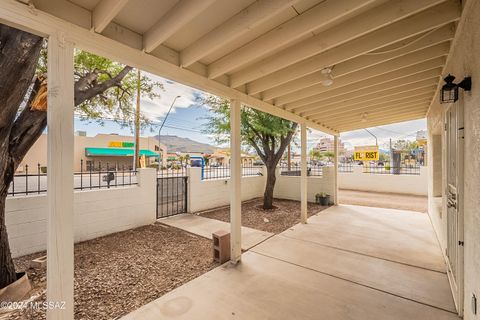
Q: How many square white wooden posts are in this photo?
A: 4